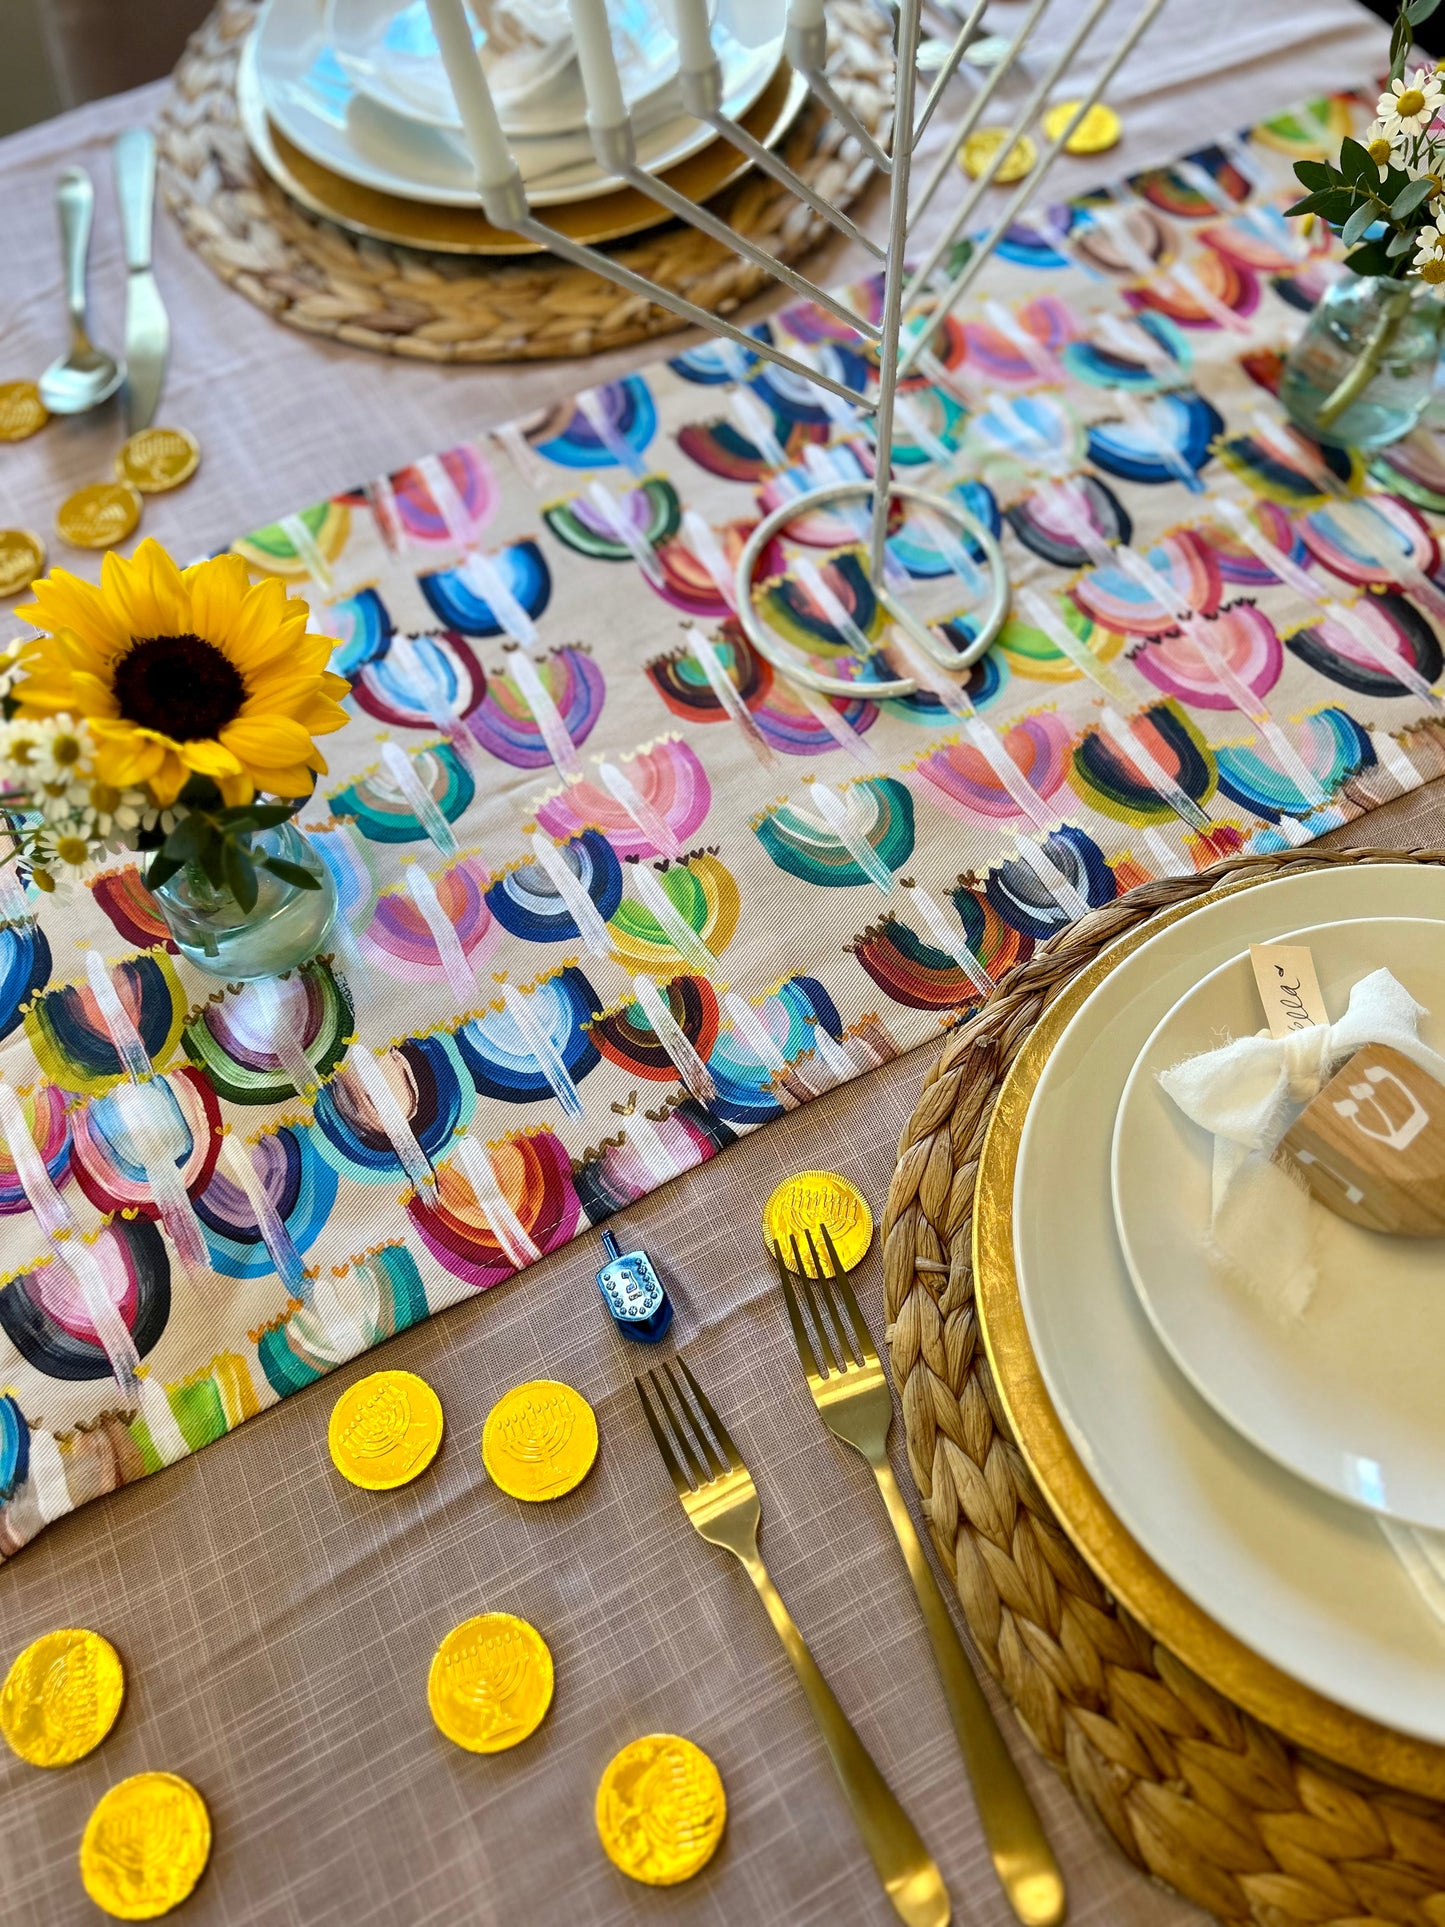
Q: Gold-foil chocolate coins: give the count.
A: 13